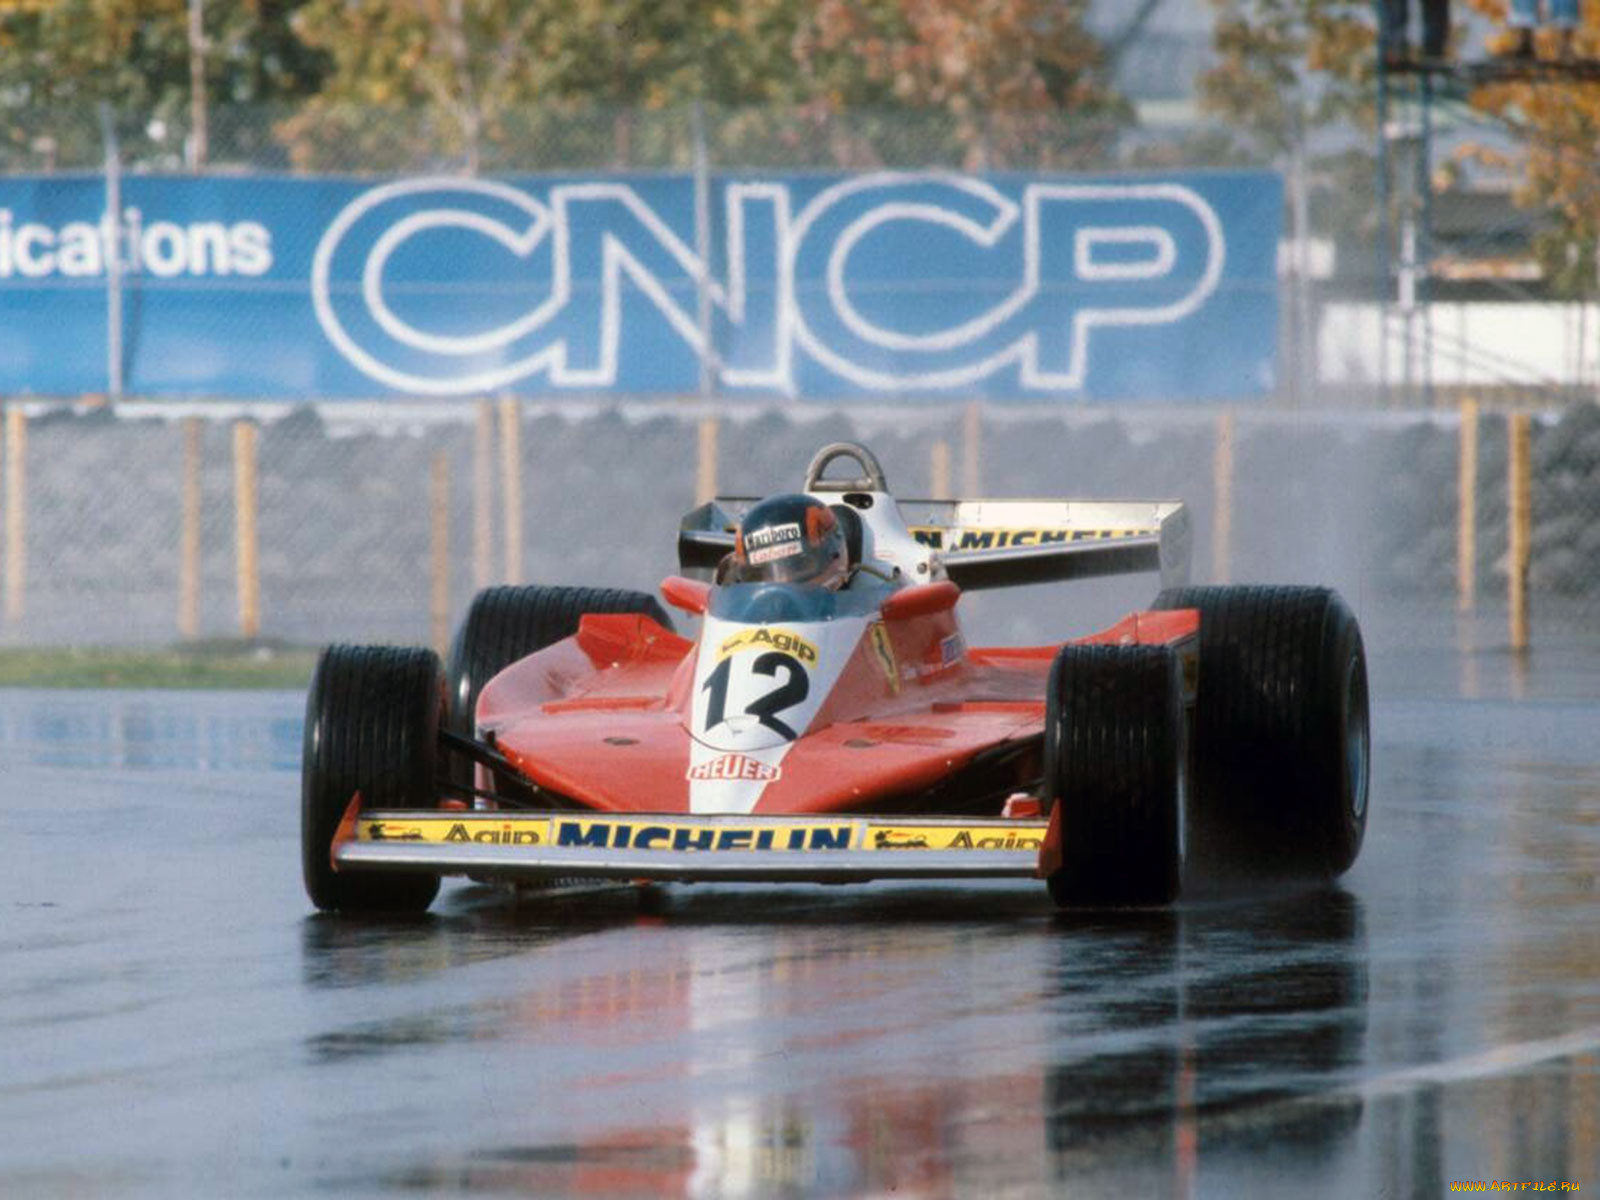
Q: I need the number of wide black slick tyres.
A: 4